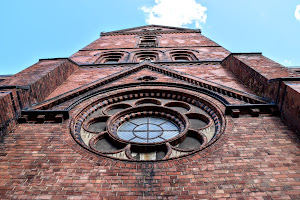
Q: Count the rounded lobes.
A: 8